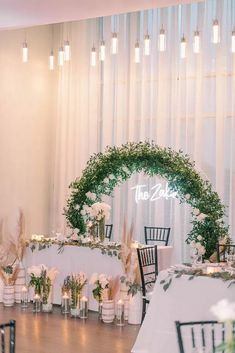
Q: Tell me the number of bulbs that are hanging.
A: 14